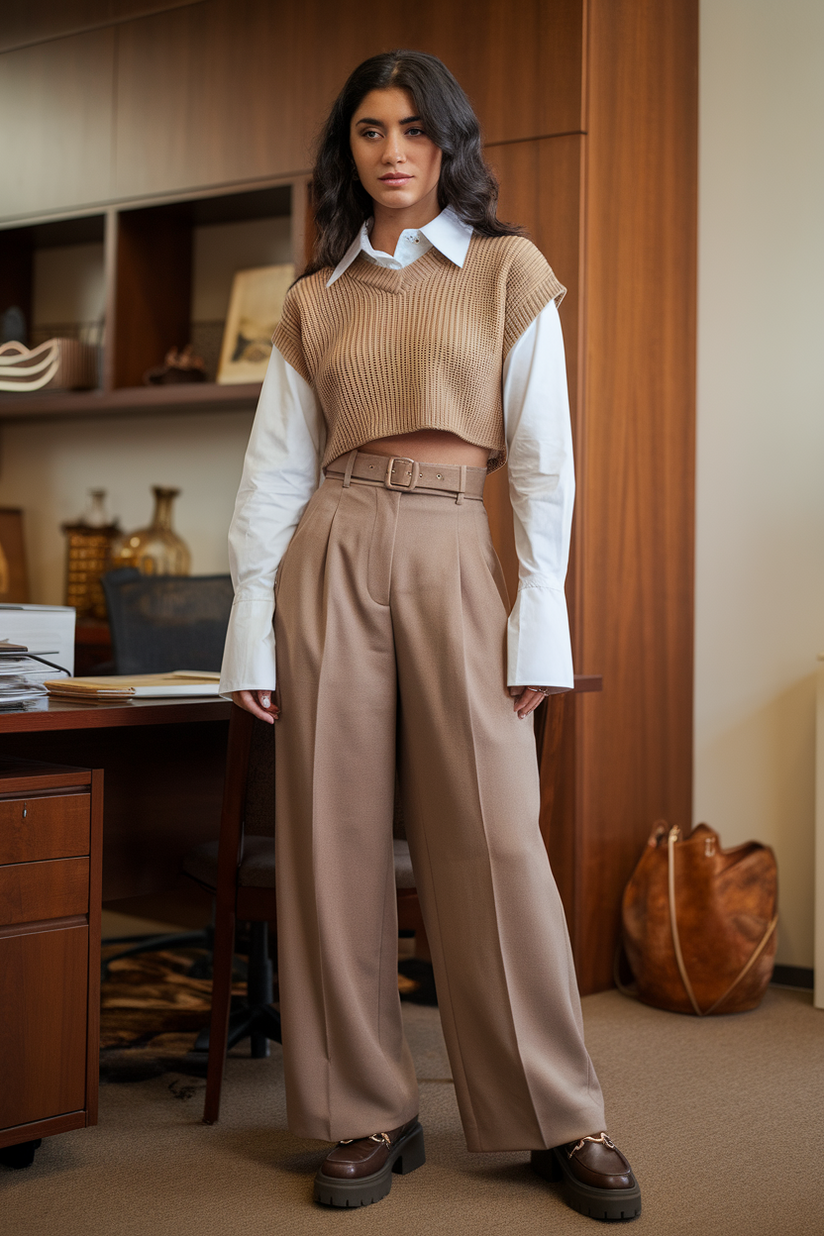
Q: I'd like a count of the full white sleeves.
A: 2